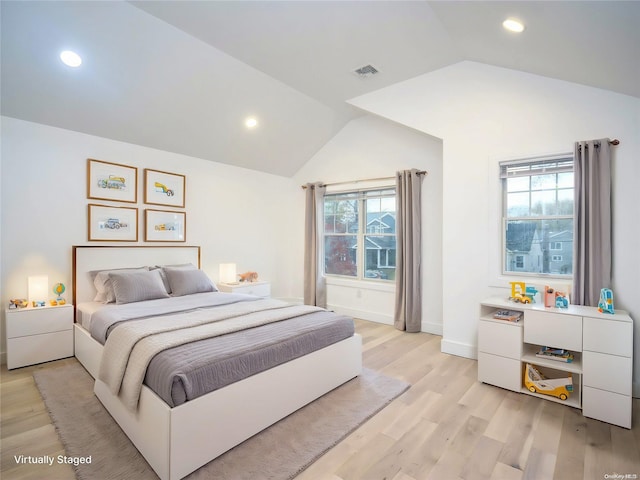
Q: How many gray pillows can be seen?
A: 2